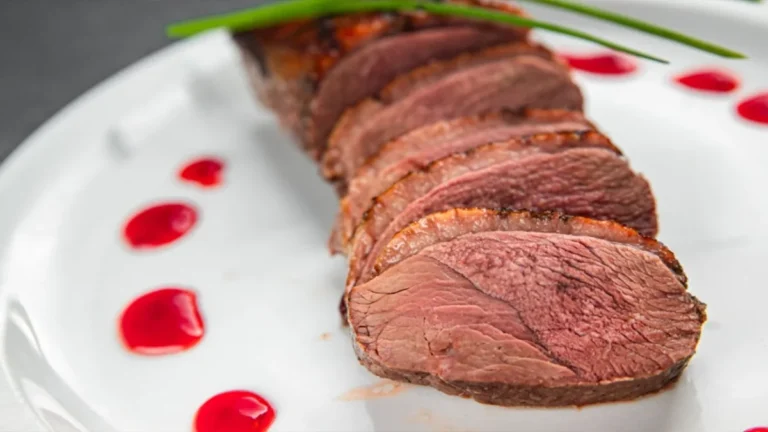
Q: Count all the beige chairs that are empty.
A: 0